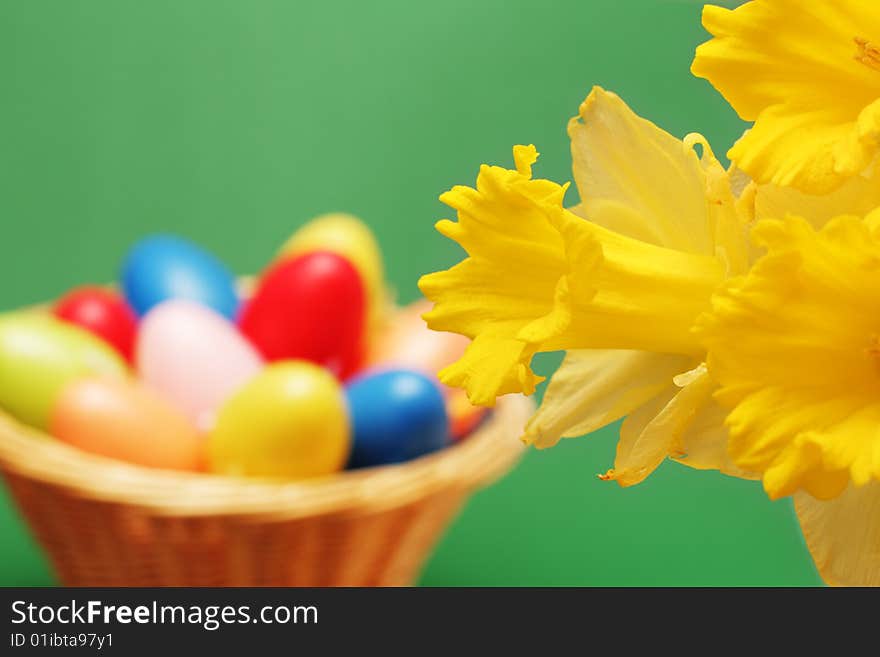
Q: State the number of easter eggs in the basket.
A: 11